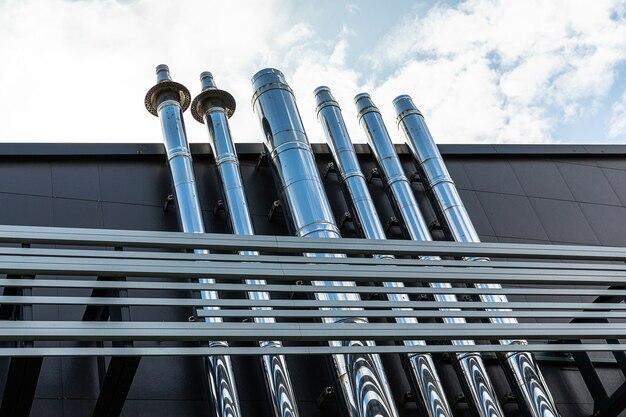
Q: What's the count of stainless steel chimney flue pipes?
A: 6